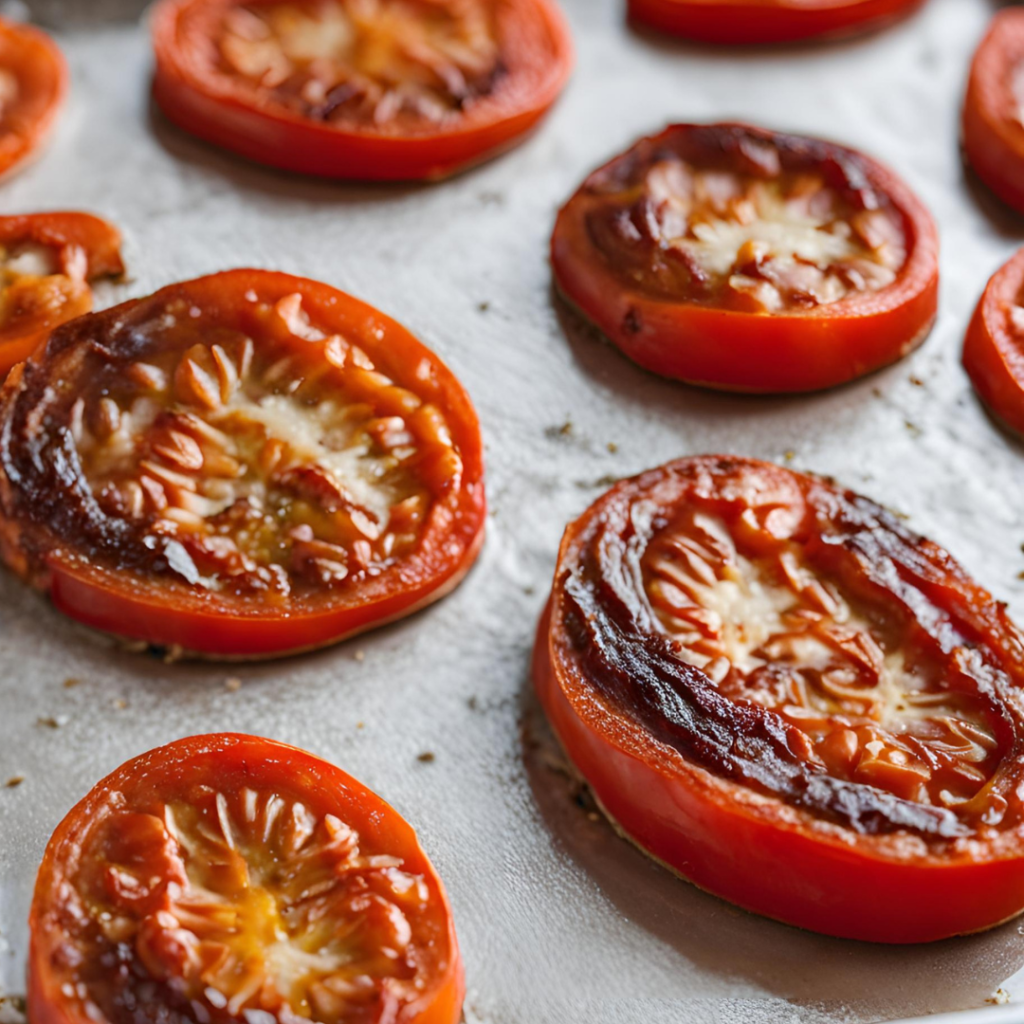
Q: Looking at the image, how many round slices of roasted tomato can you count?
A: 10